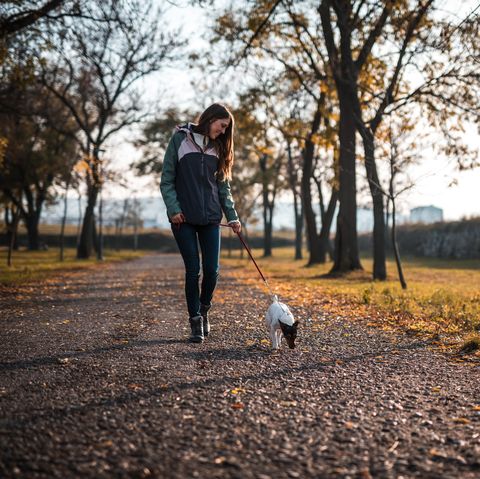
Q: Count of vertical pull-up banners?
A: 0